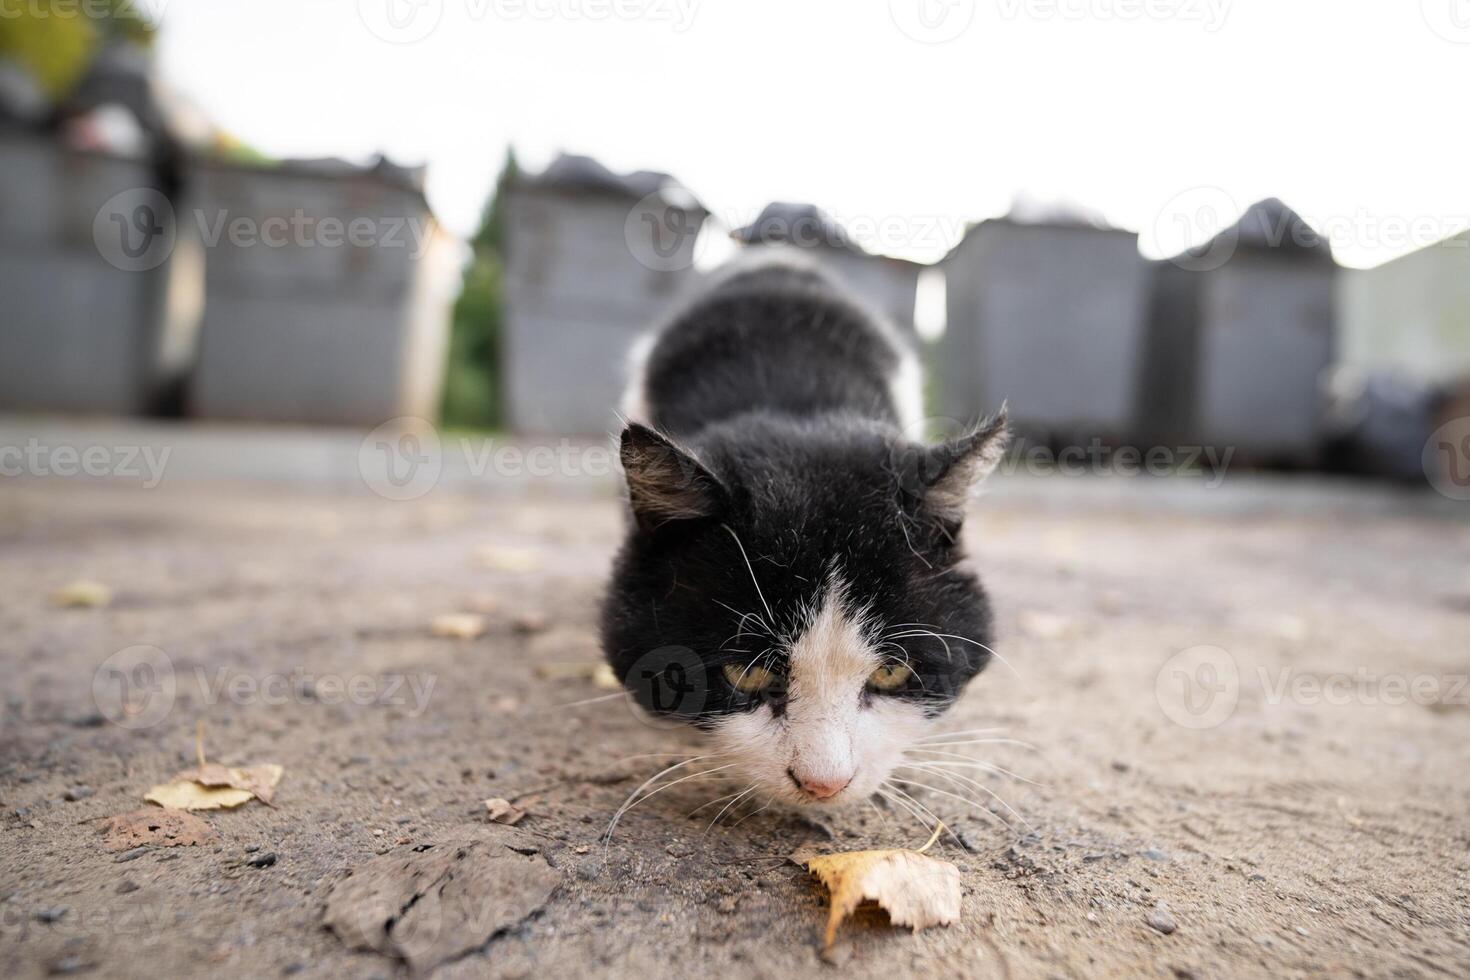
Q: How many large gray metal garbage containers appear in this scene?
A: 6